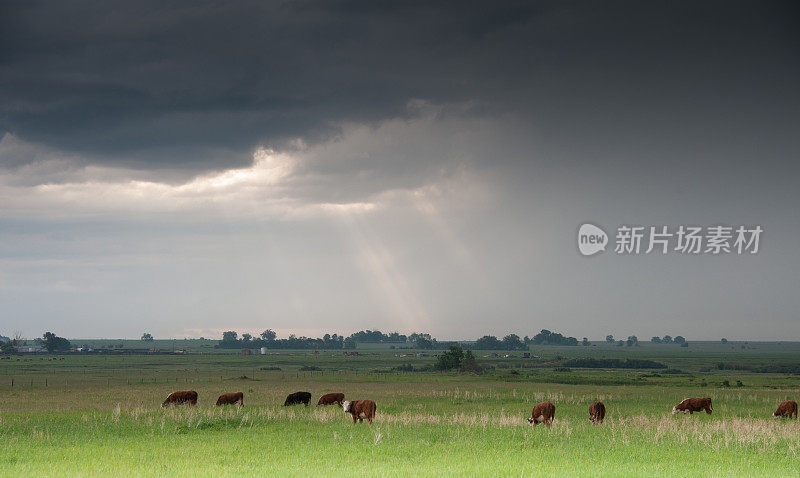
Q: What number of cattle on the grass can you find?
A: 9